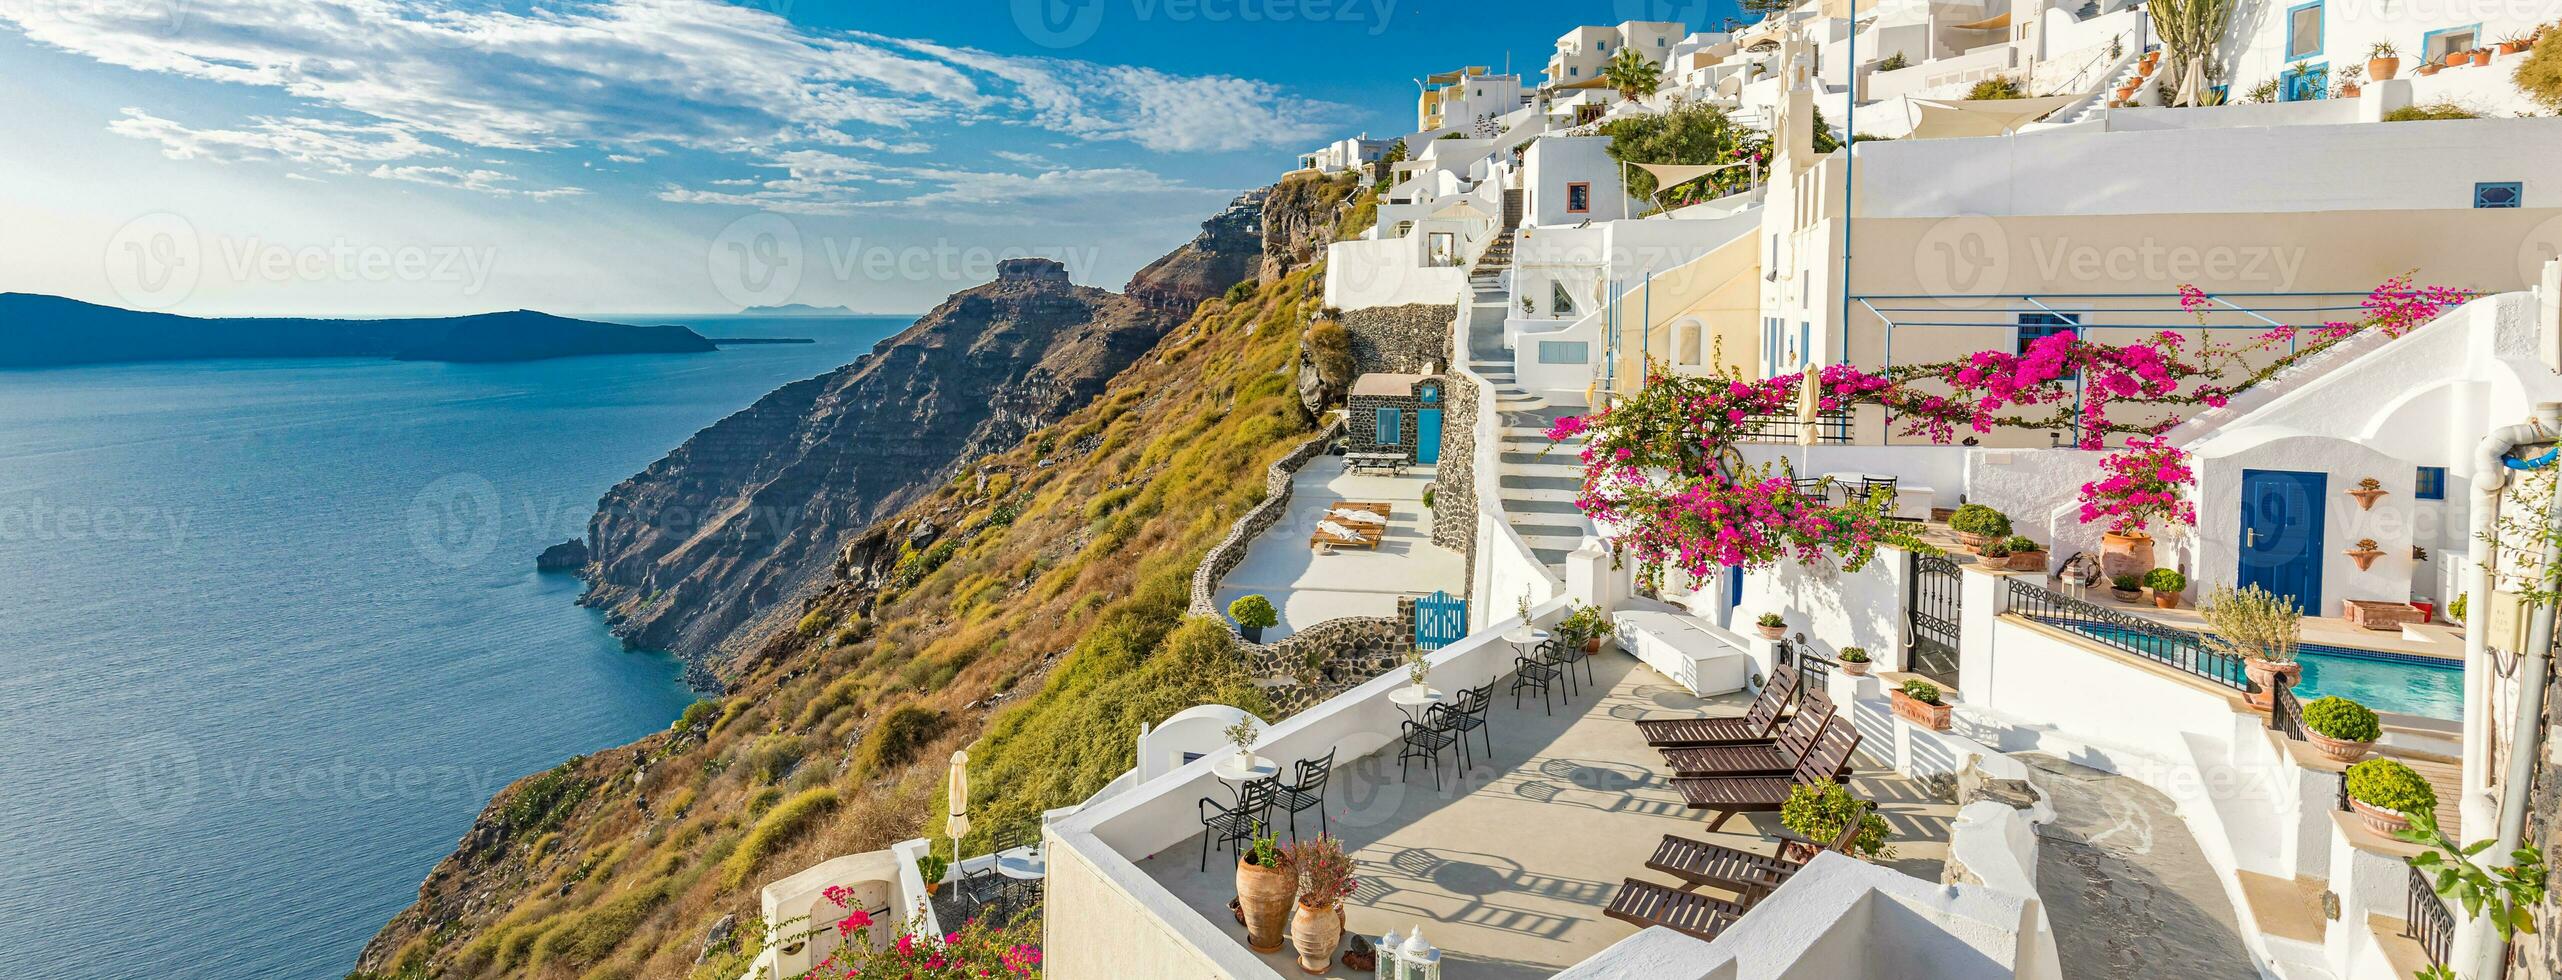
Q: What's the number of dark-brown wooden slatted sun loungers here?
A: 5